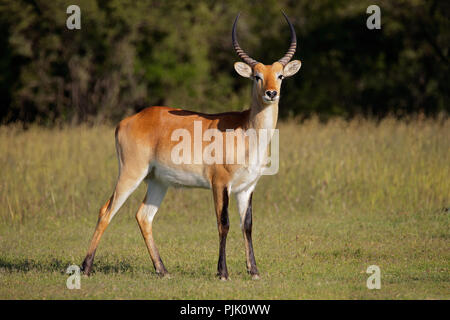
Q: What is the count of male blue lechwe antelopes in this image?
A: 0